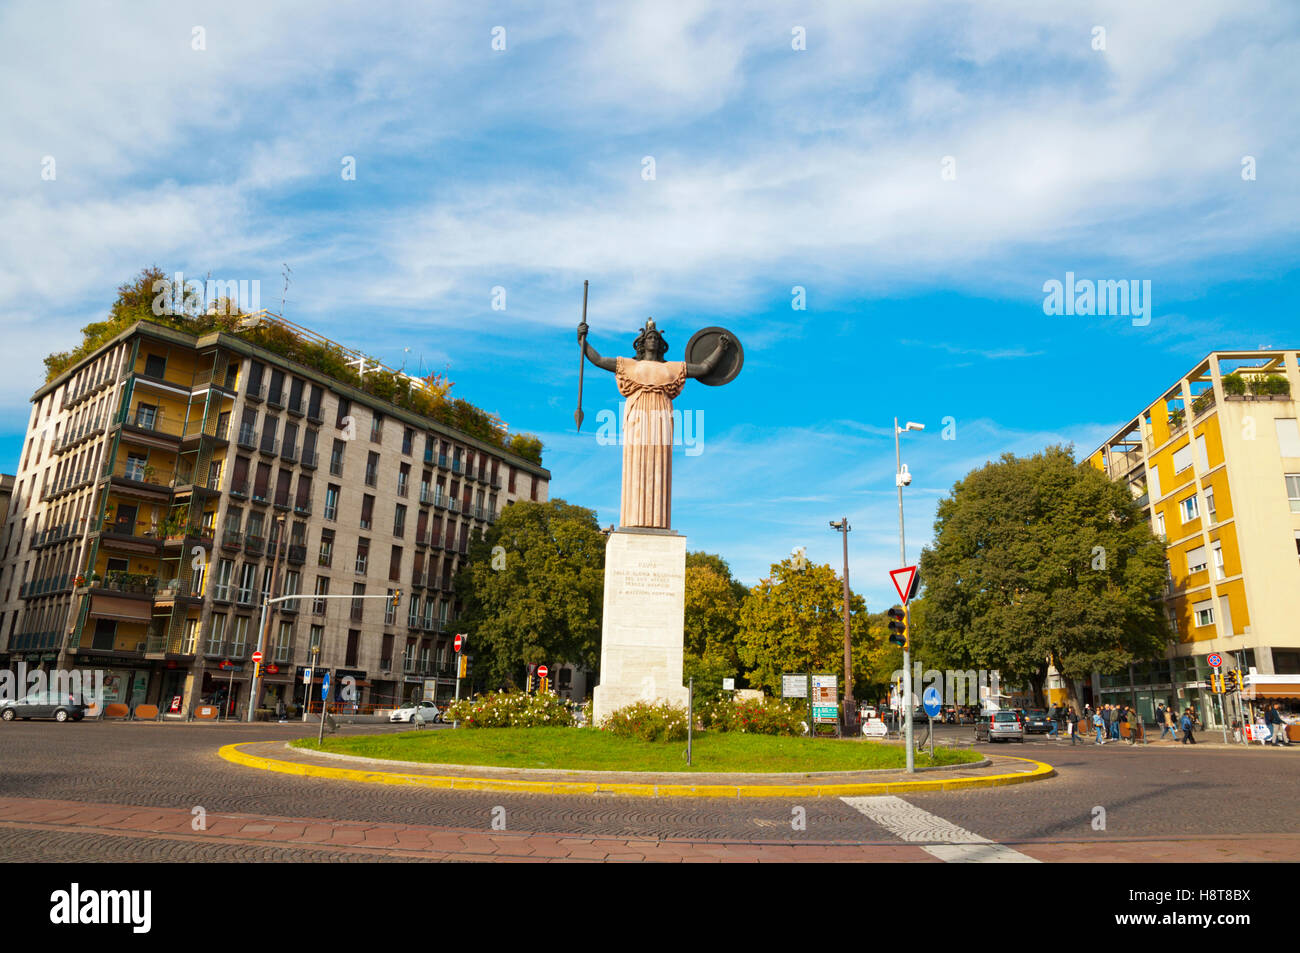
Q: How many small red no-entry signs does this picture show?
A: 3